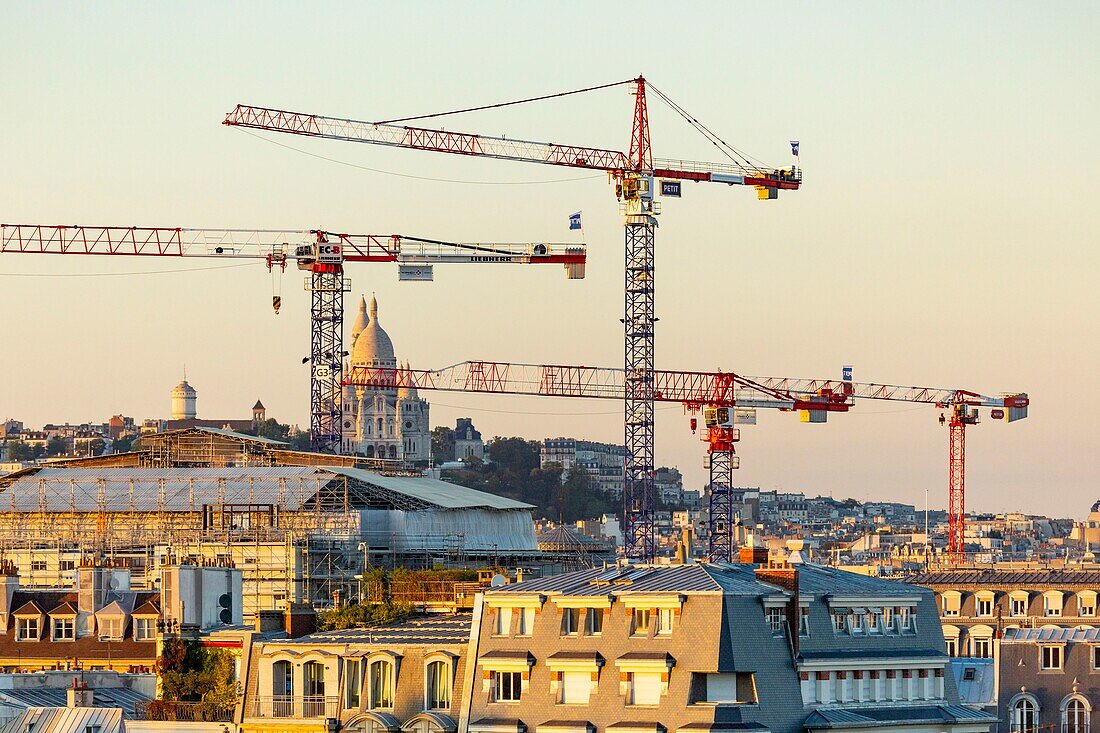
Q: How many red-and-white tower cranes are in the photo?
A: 4